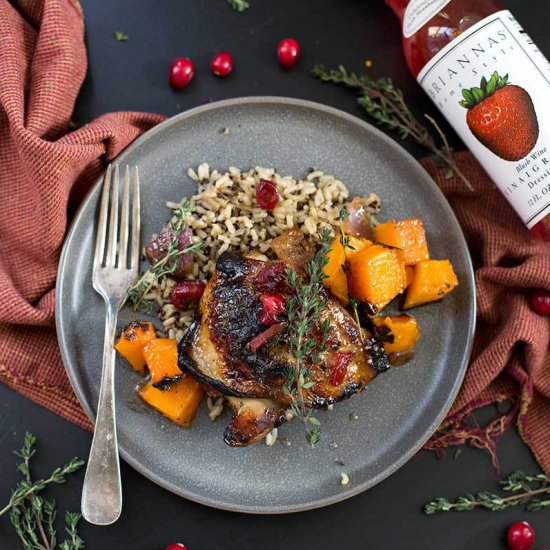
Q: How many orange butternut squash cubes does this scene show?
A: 8